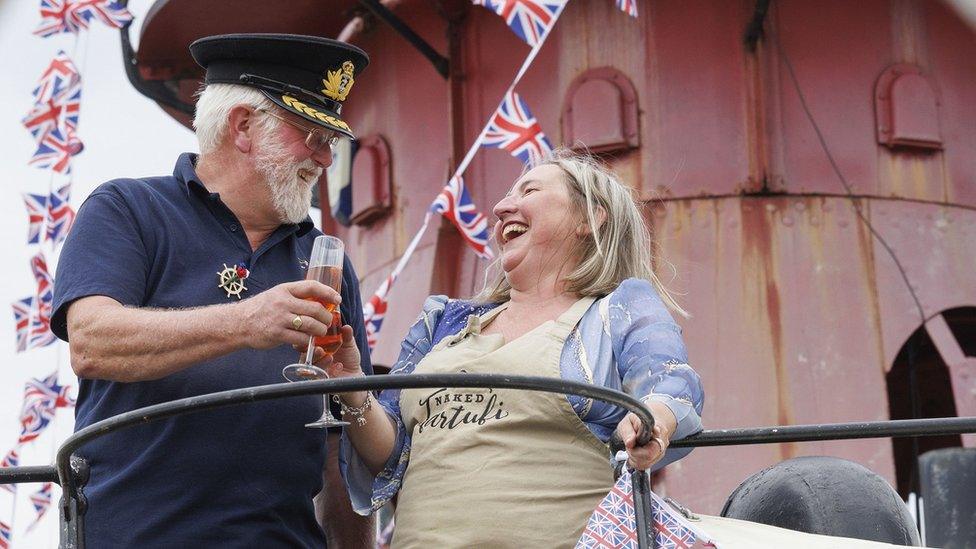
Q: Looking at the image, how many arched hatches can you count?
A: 3